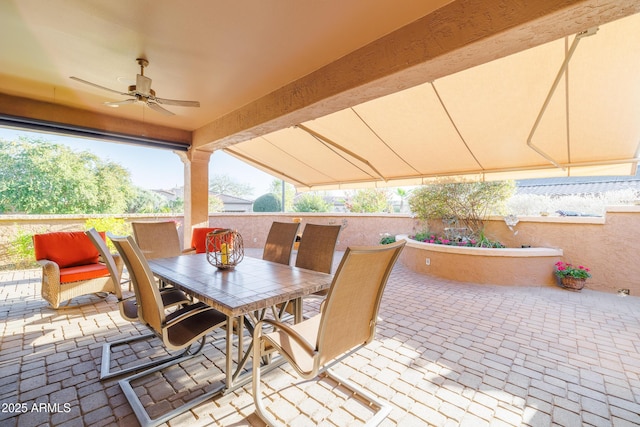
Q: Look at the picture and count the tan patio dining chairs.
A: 6